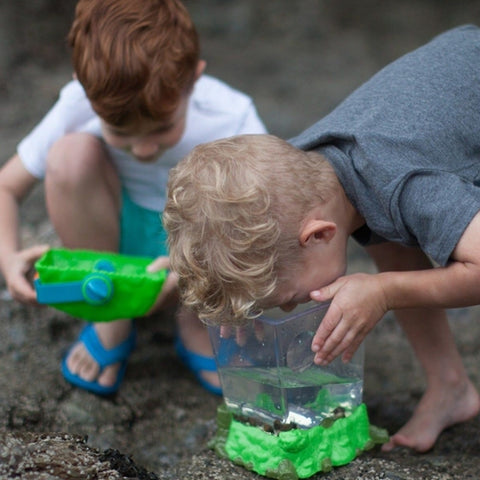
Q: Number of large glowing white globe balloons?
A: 0